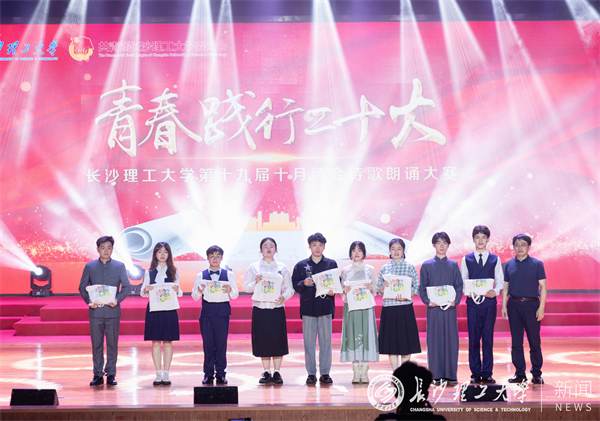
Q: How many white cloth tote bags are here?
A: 9